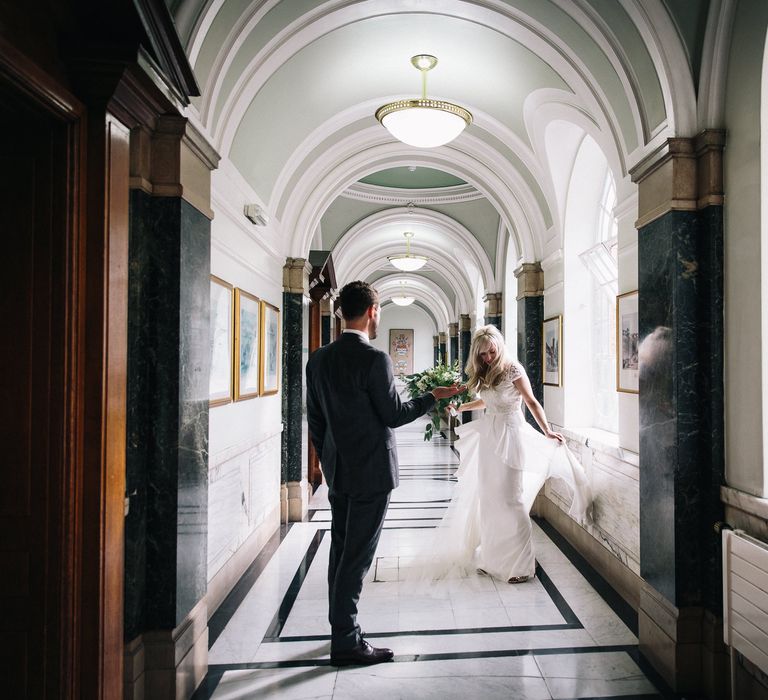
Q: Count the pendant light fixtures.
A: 3